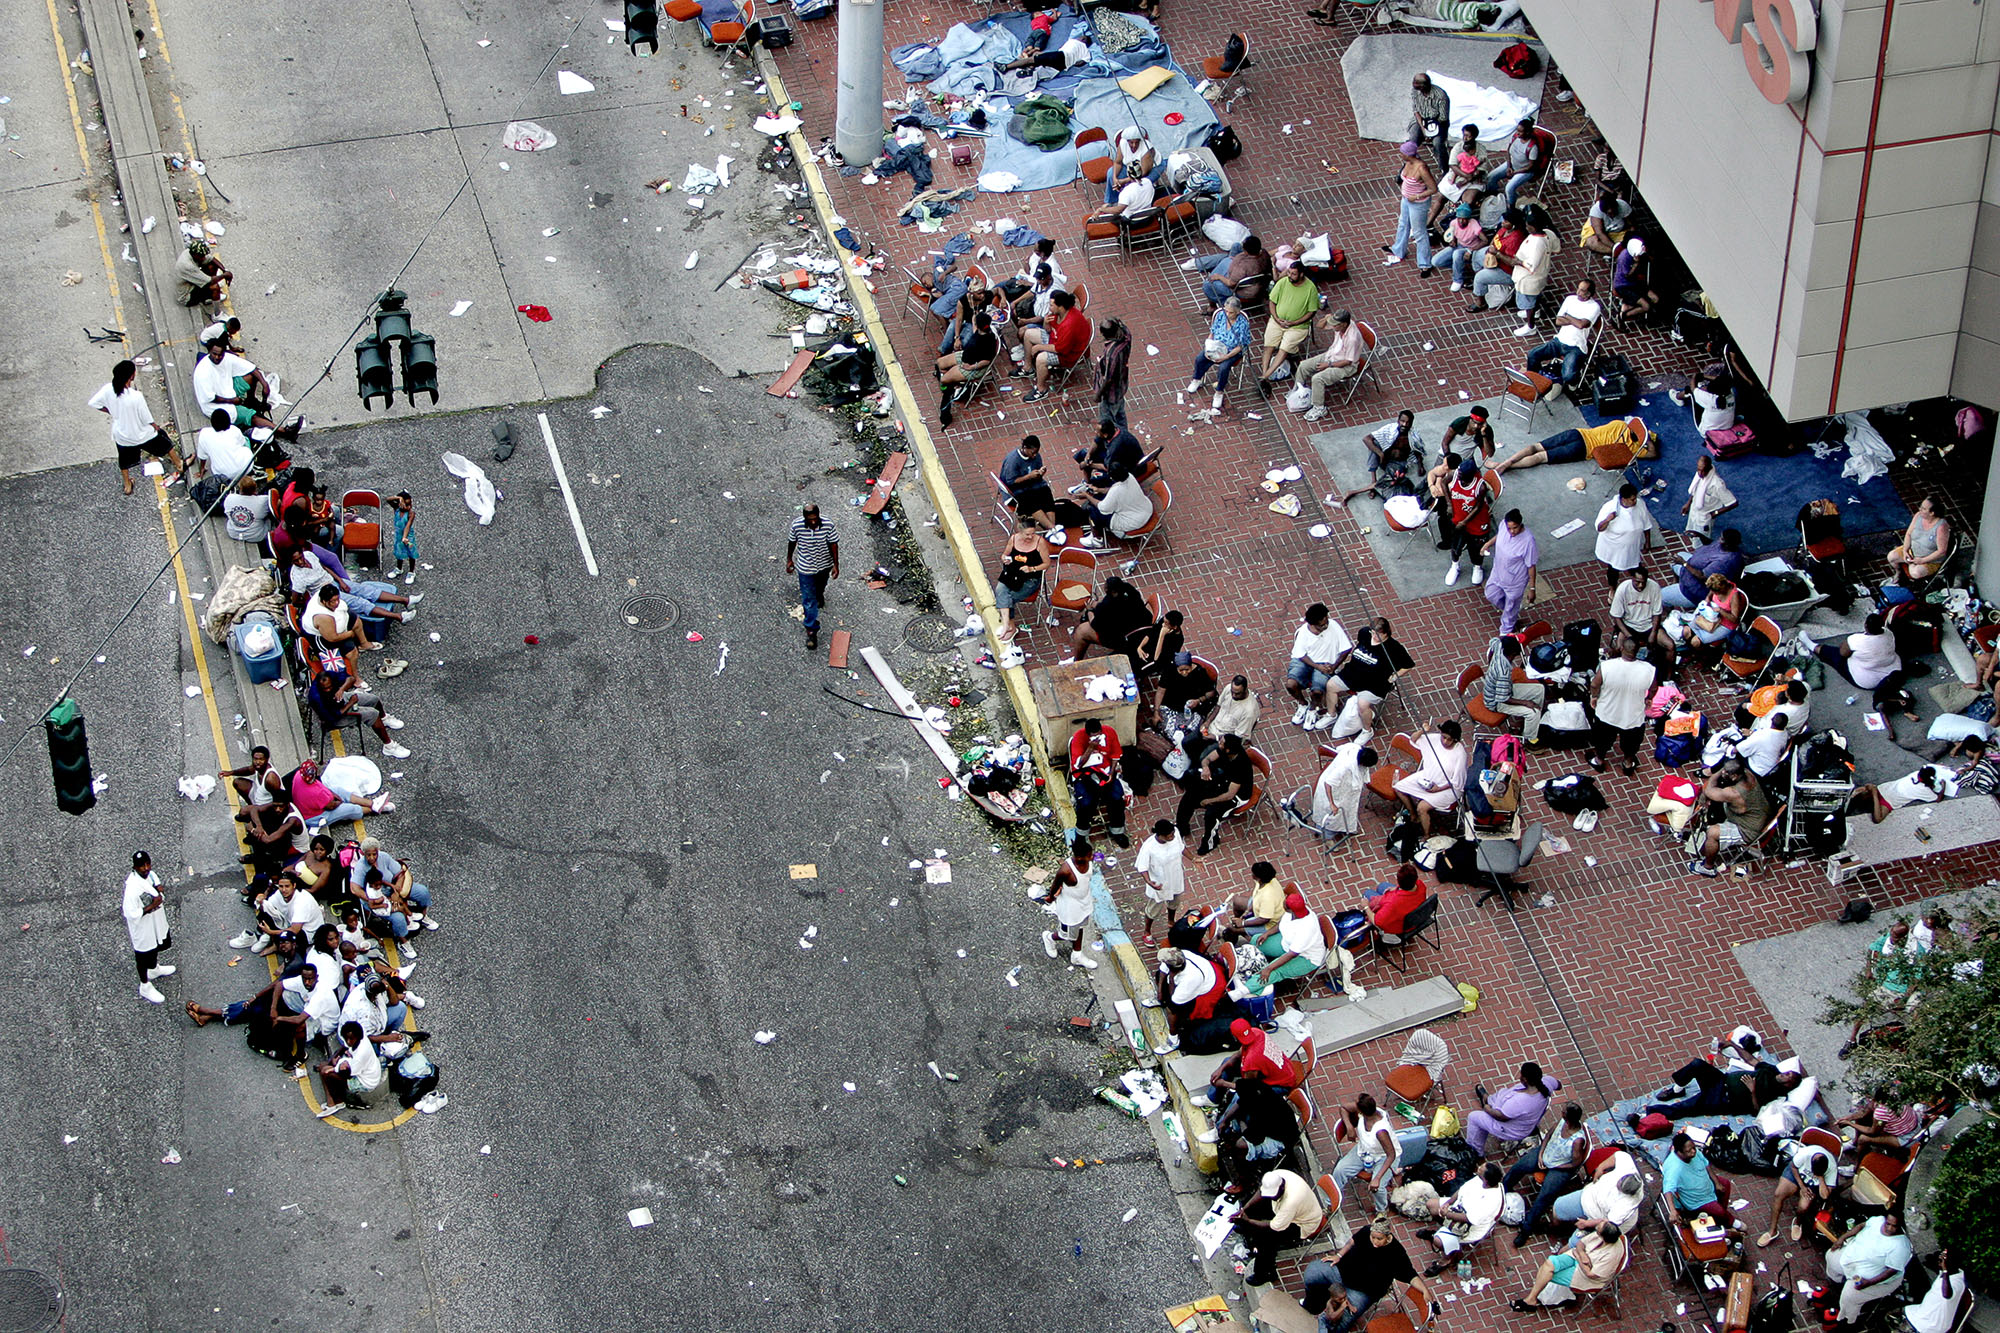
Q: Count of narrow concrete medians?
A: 1